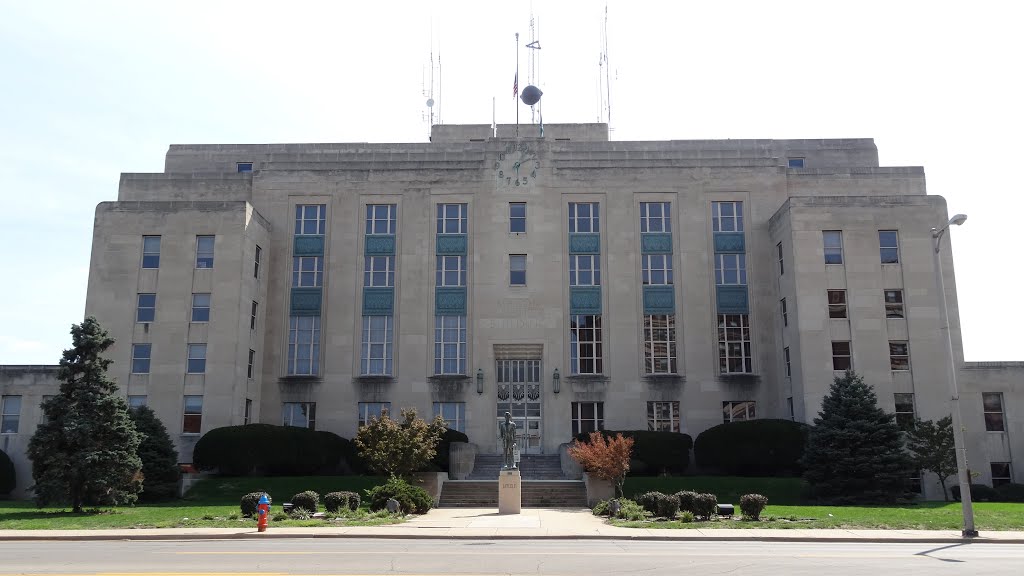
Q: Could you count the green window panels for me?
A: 12